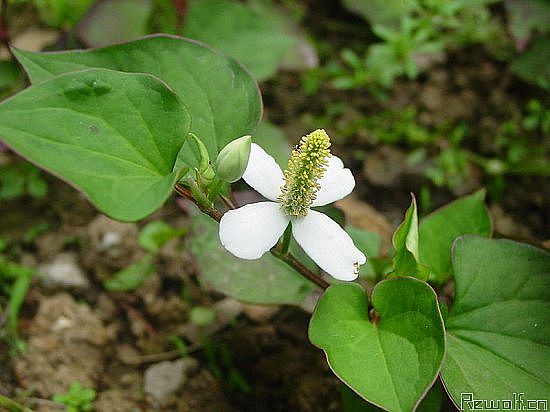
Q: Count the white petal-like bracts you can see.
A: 4